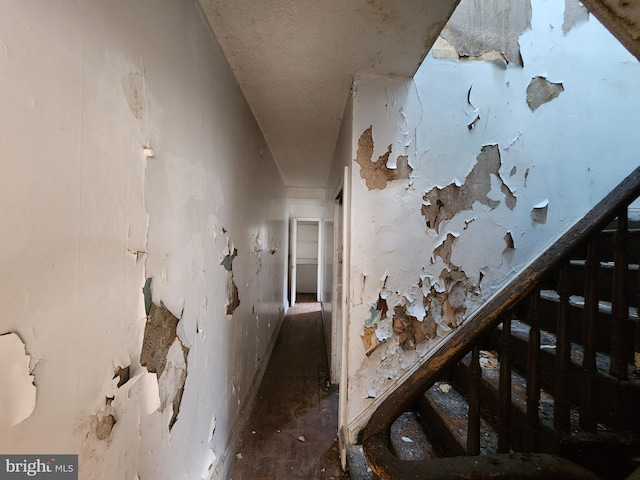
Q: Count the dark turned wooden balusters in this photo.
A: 6